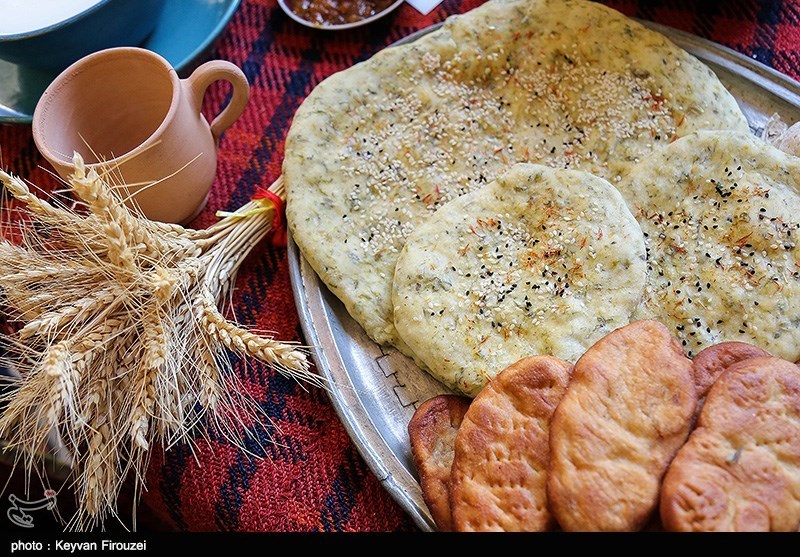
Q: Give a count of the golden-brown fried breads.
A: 5